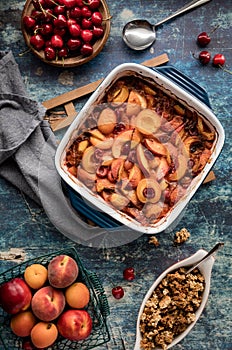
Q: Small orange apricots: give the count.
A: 4